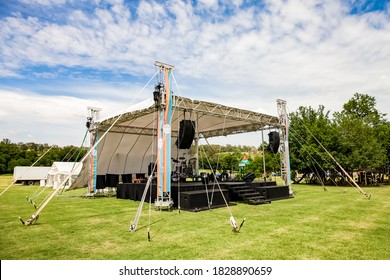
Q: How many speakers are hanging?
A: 2